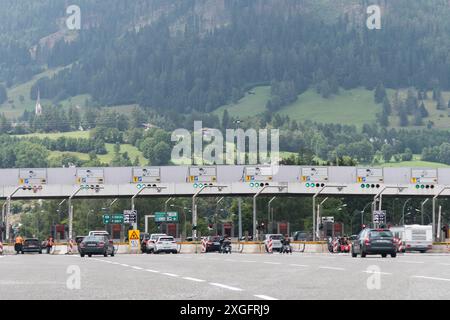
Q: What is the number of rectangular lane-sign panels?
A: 8